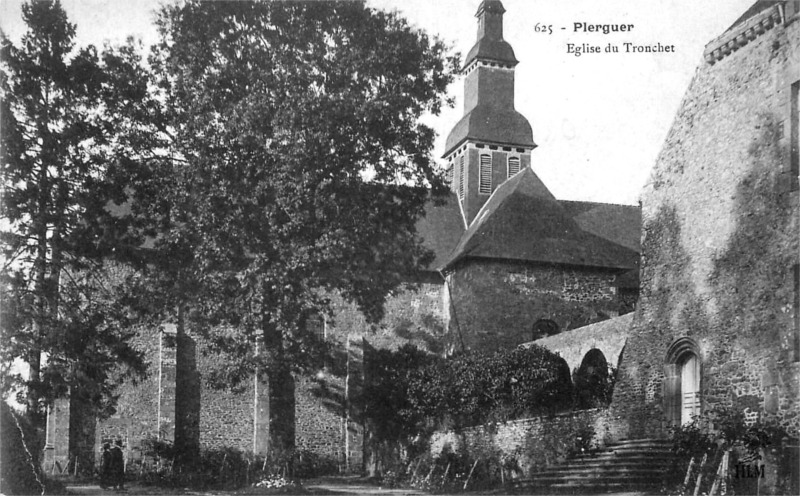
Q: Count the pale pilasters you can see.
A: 4